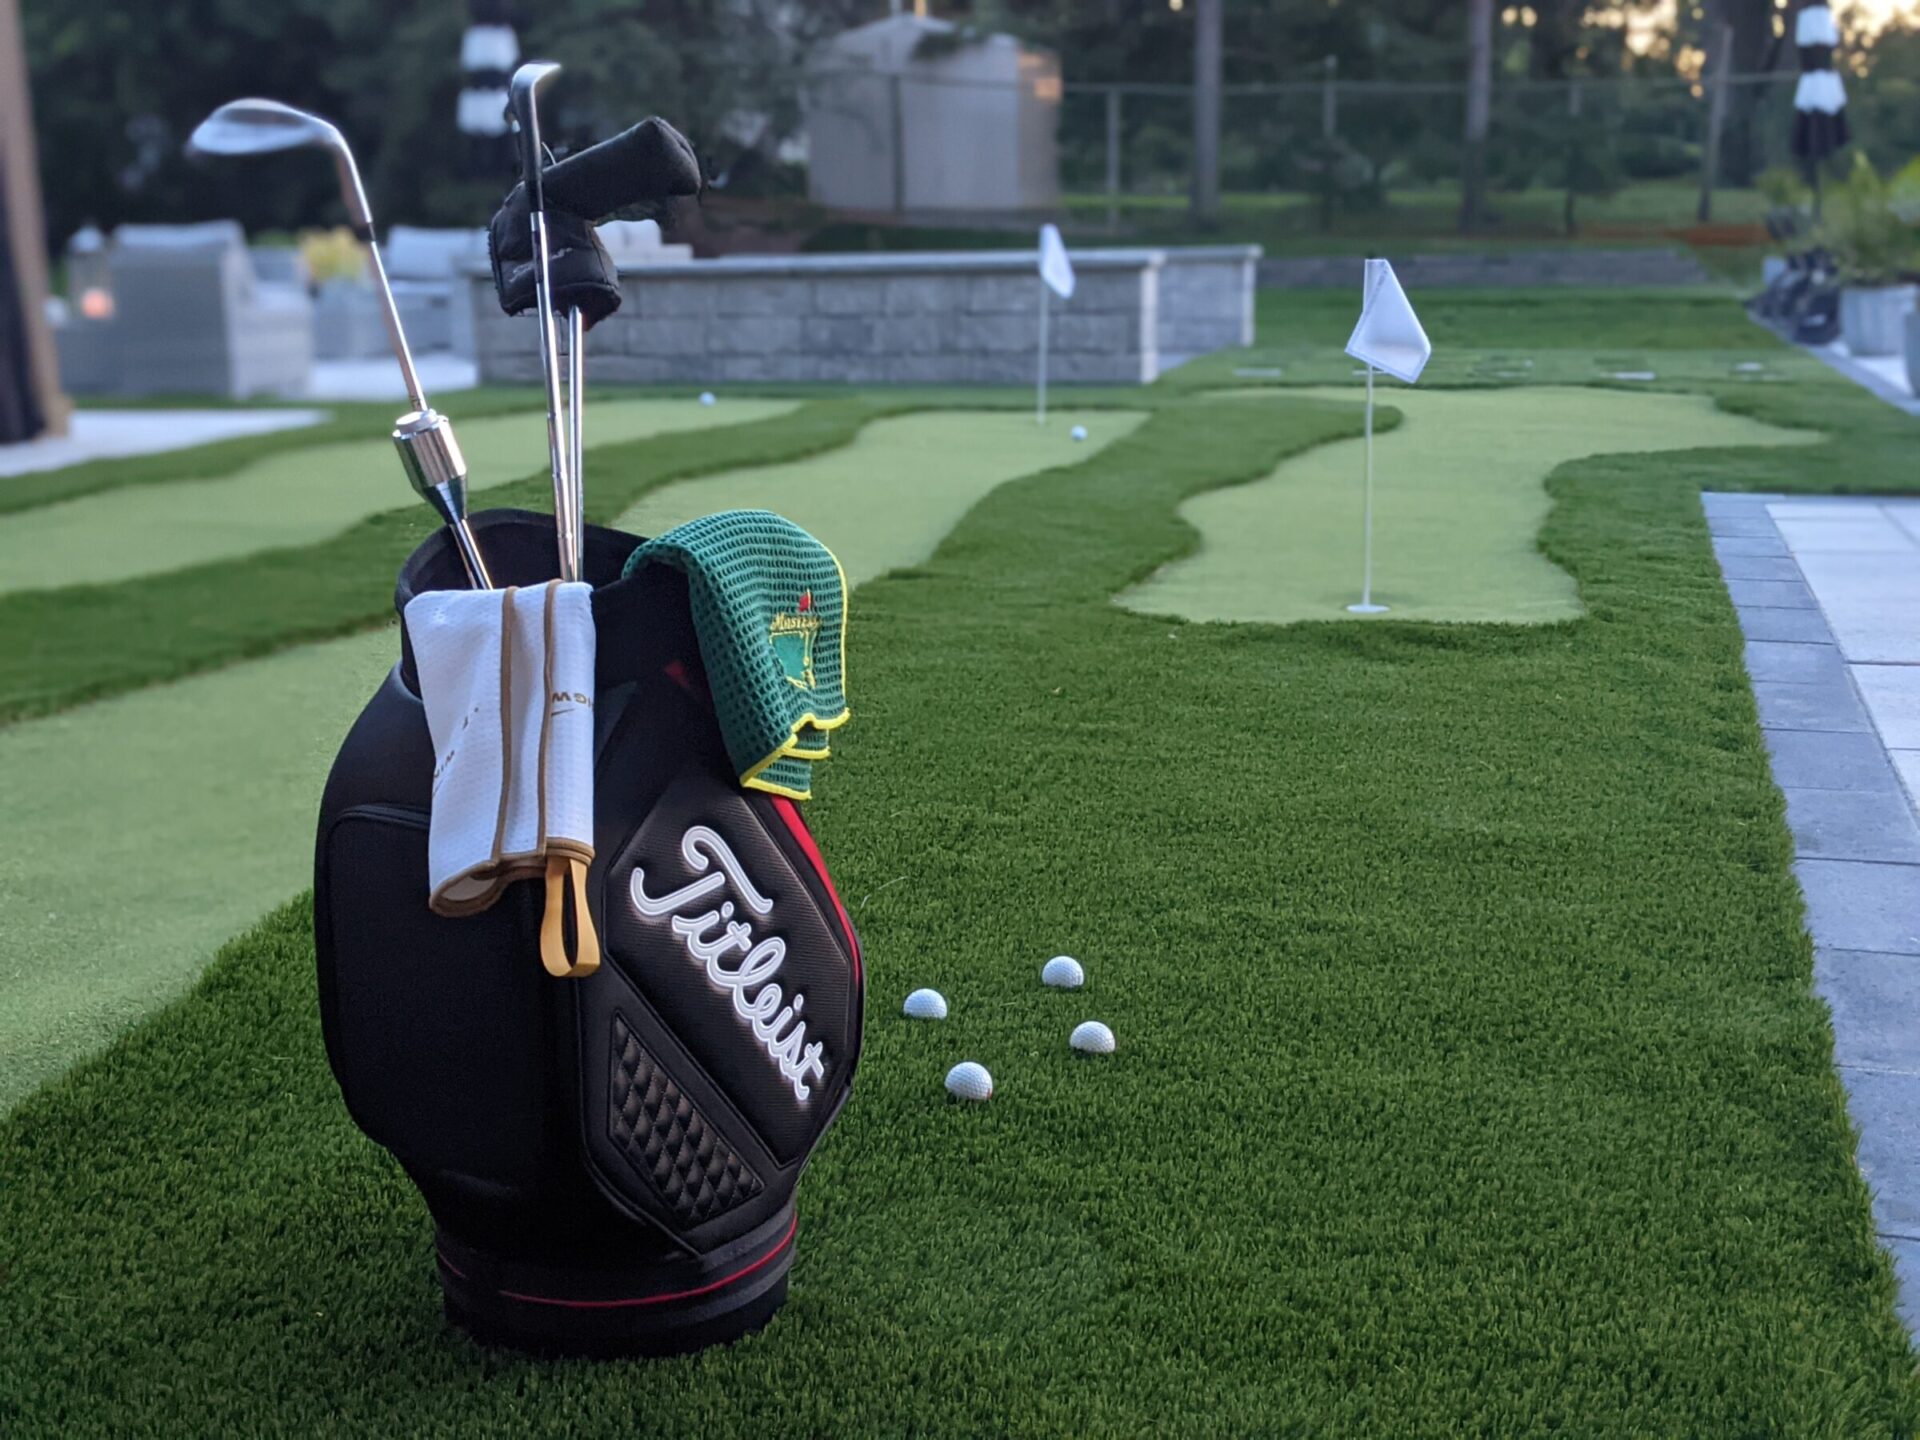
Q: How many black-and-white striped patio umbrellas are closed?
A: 2